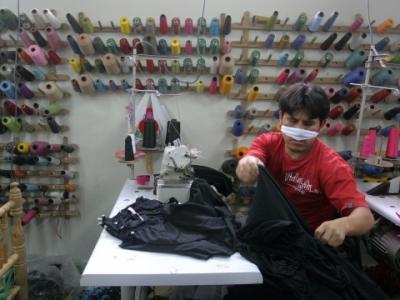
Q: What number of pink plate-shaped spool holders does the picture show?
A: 1